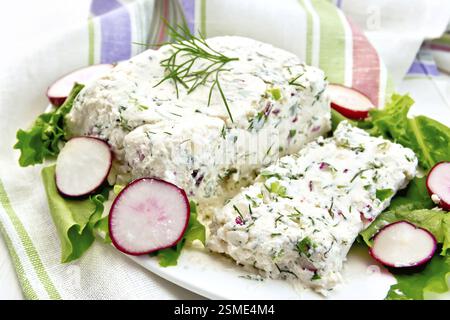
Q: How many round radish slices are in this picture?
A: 6